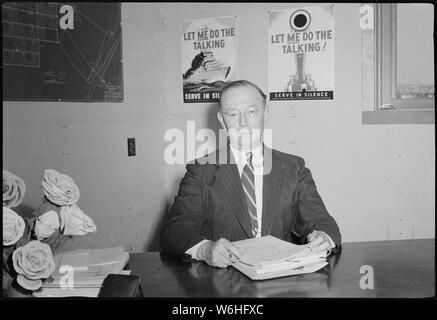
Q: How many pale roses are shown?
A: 6